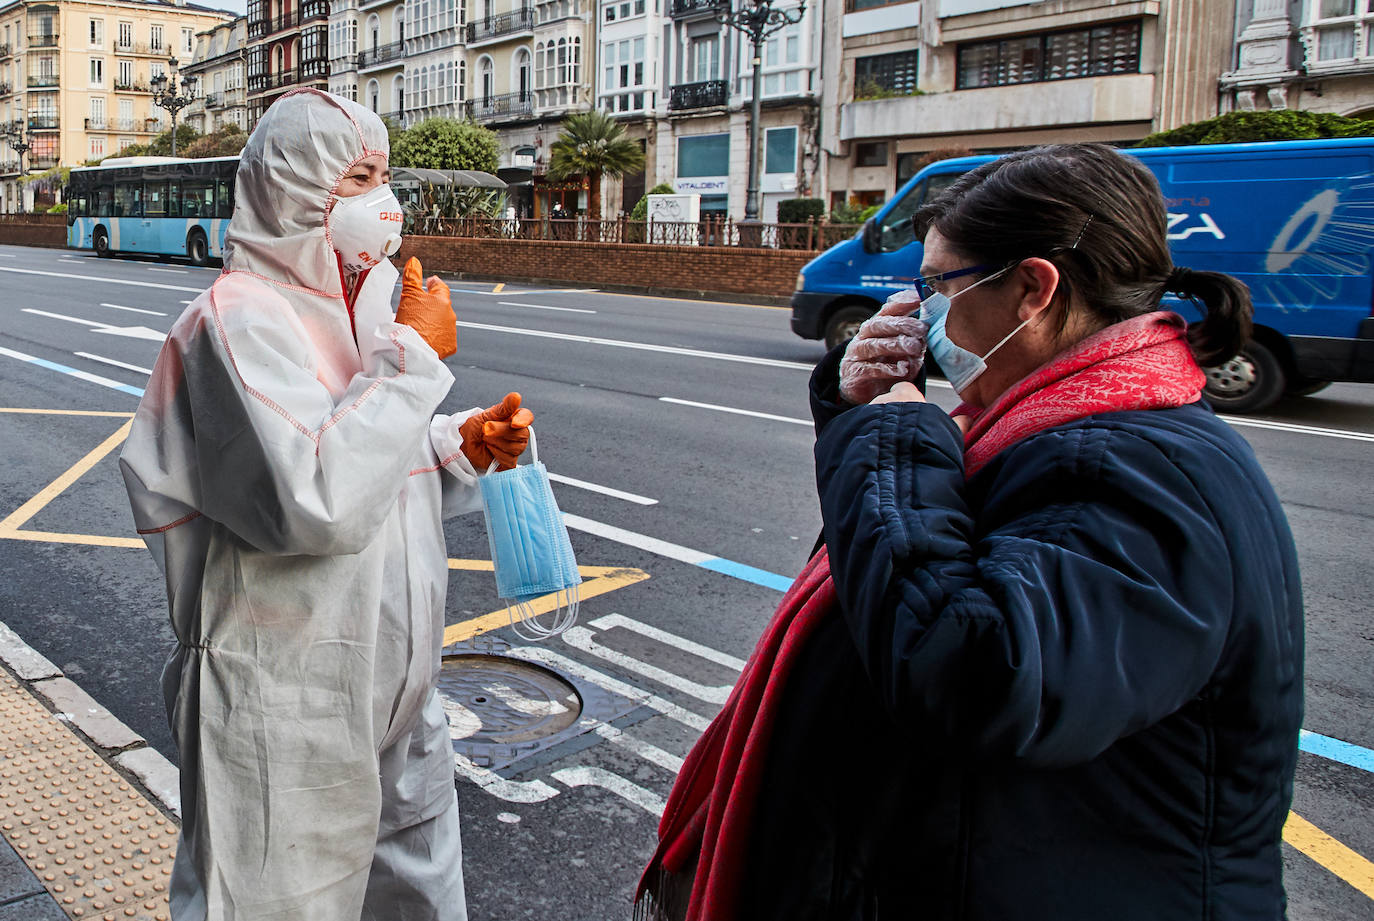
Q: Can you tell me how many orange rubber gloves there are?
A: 2